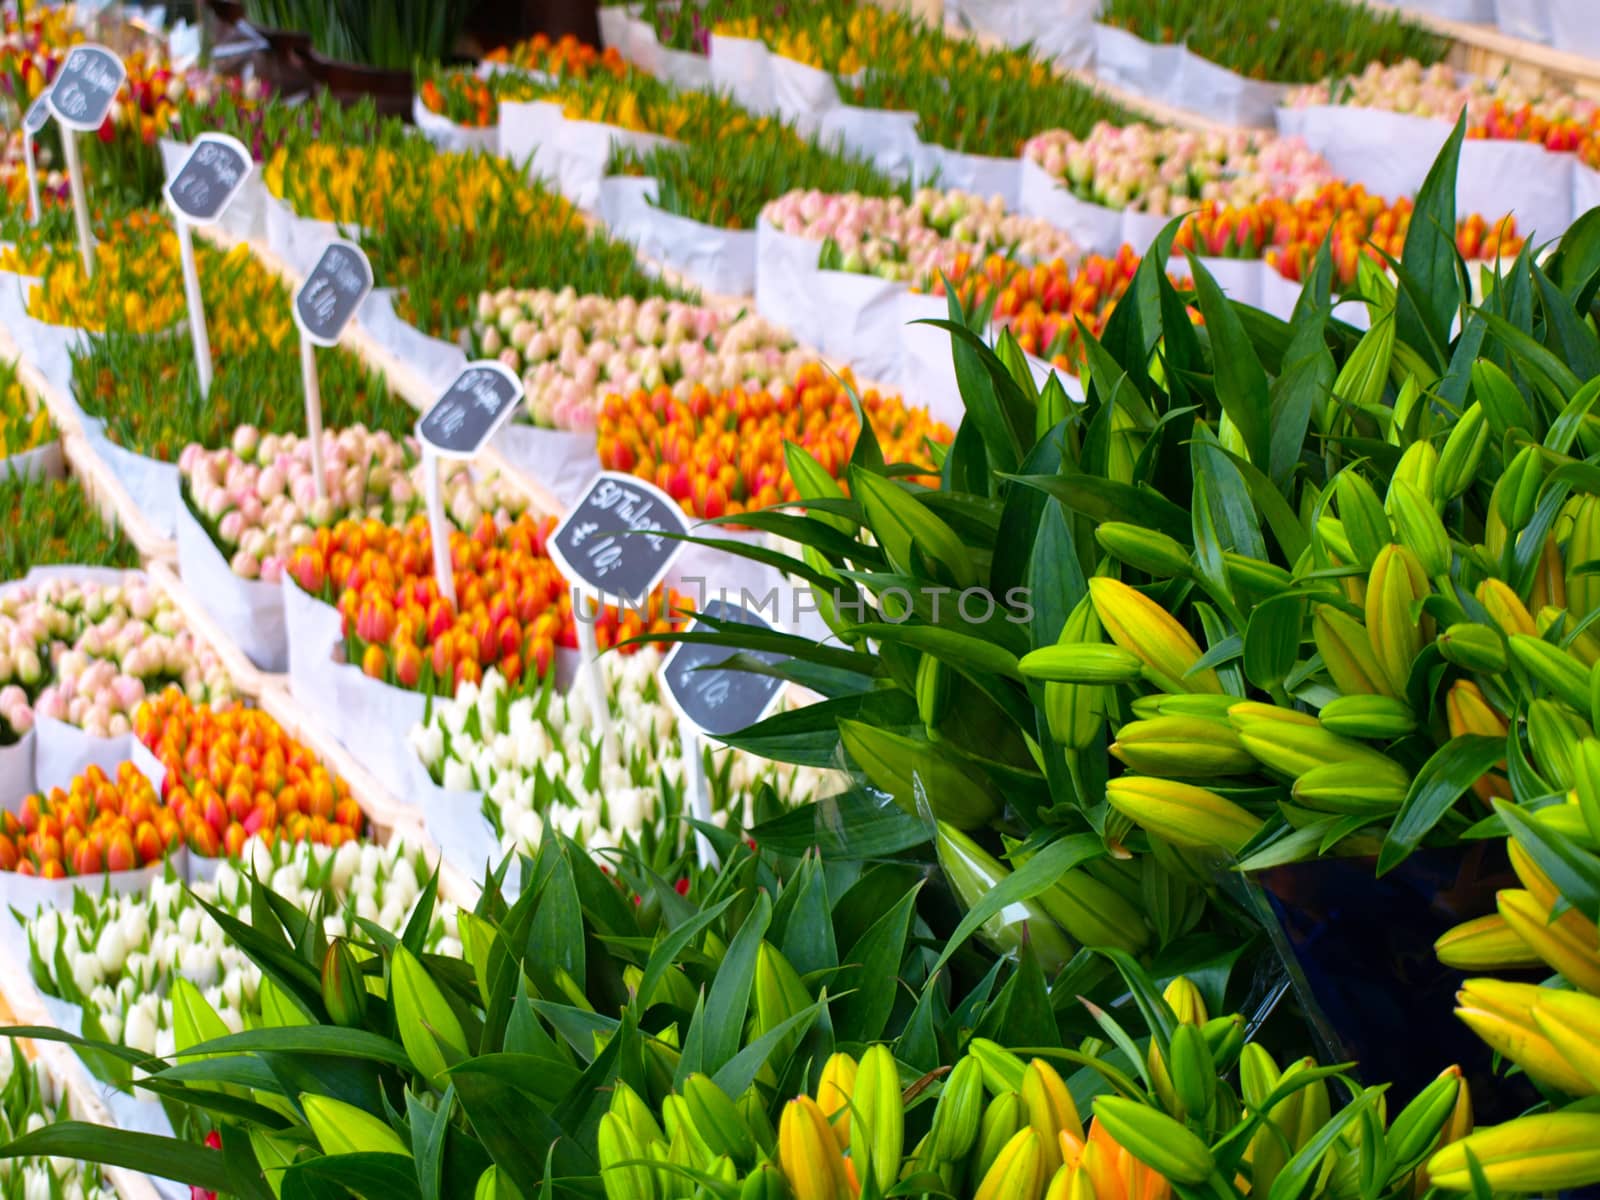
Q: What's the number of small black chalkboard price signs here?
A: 7